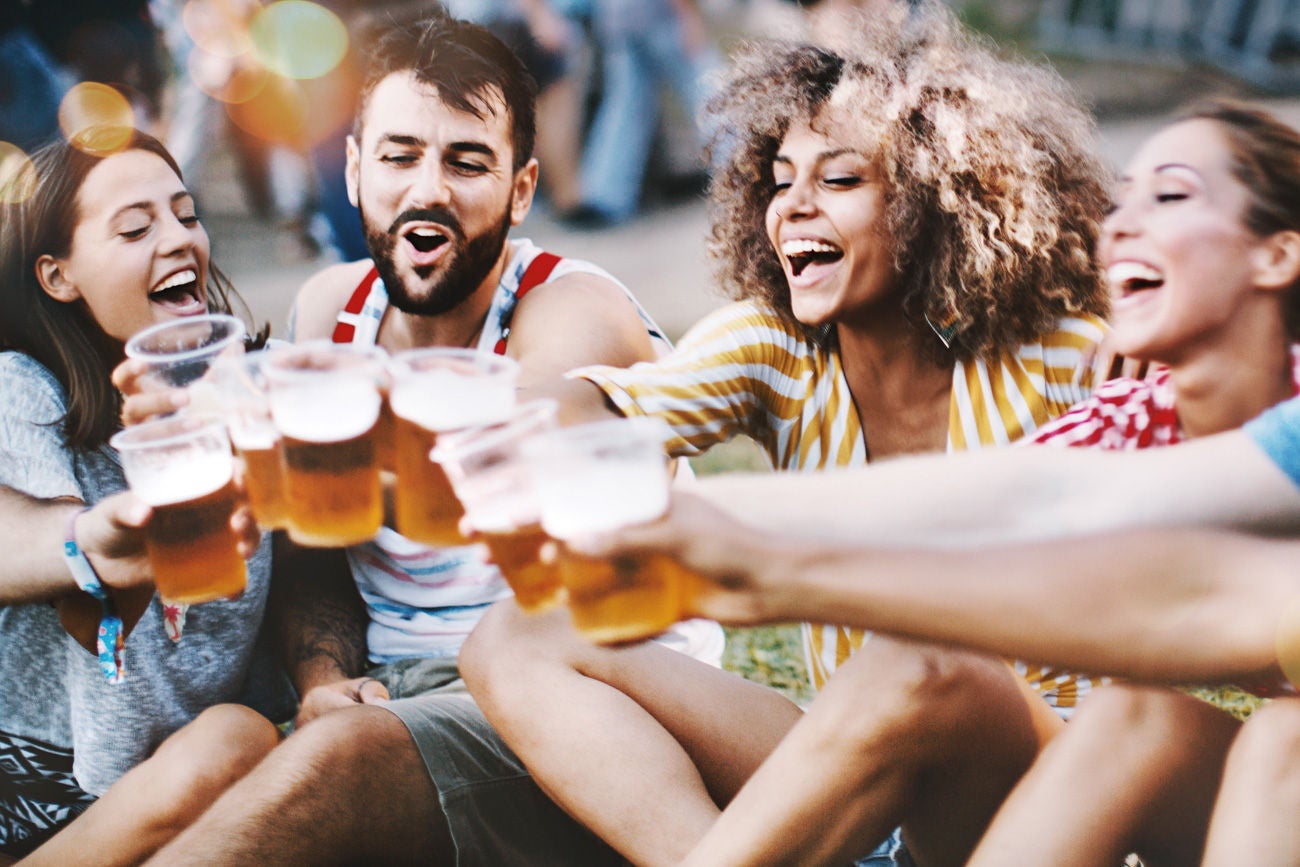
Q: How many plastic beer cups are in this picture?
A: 7